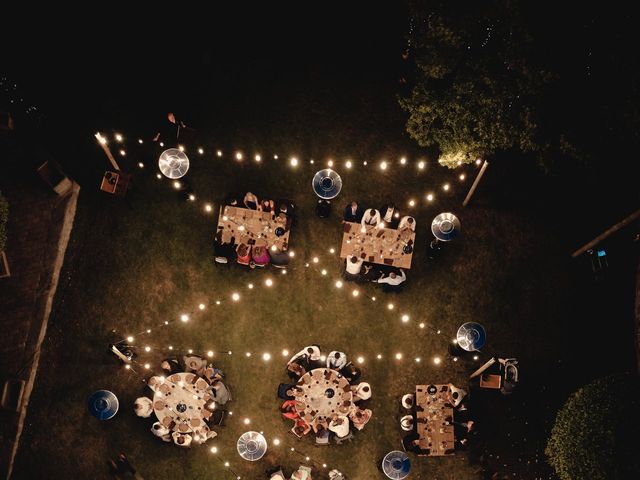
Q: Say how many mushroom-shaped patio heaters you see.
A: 7